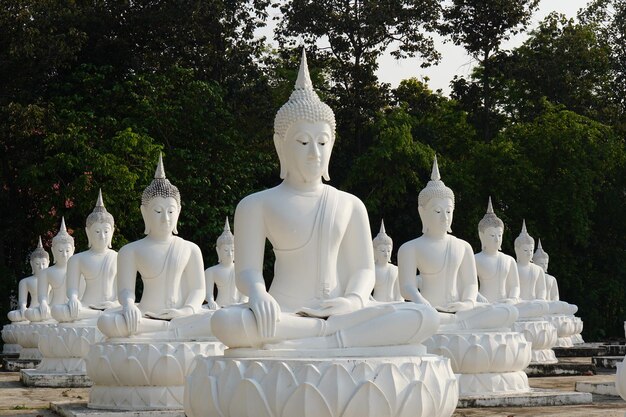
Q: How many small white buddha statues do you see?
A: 10